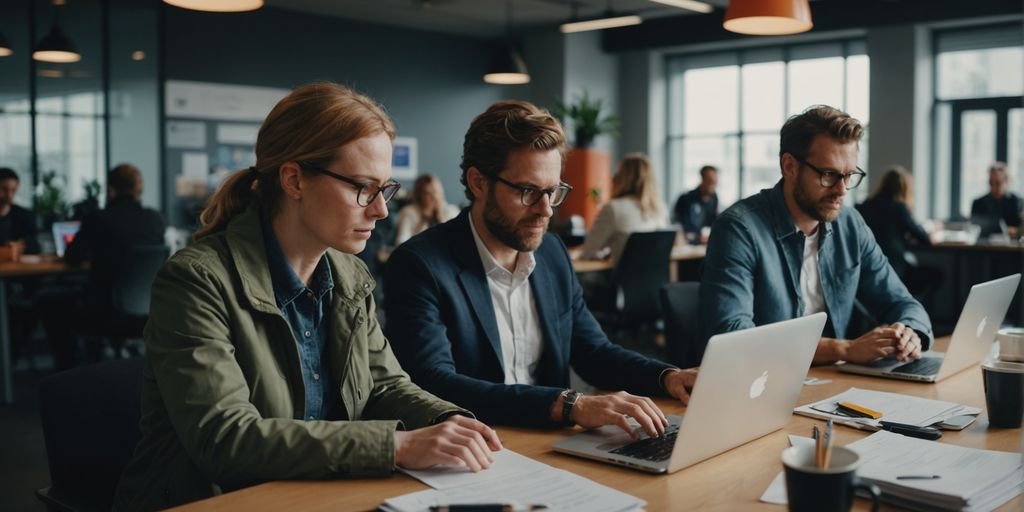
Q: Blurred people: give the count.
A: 7